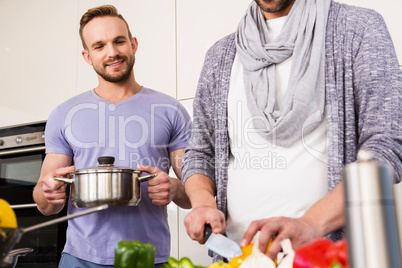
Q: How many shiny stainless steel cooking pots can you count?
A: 1